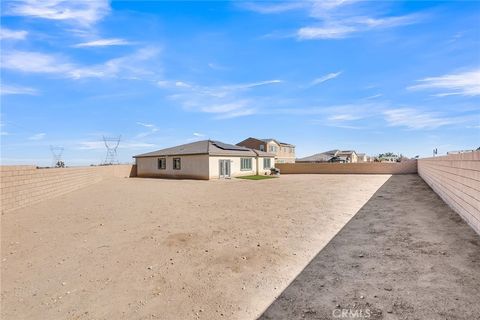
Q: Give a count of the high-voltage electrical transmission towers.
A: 2